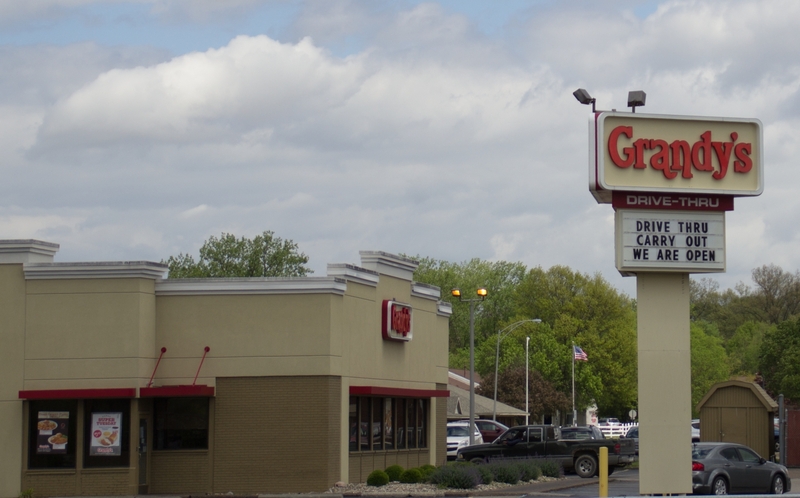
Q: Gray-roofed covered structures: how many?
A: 1